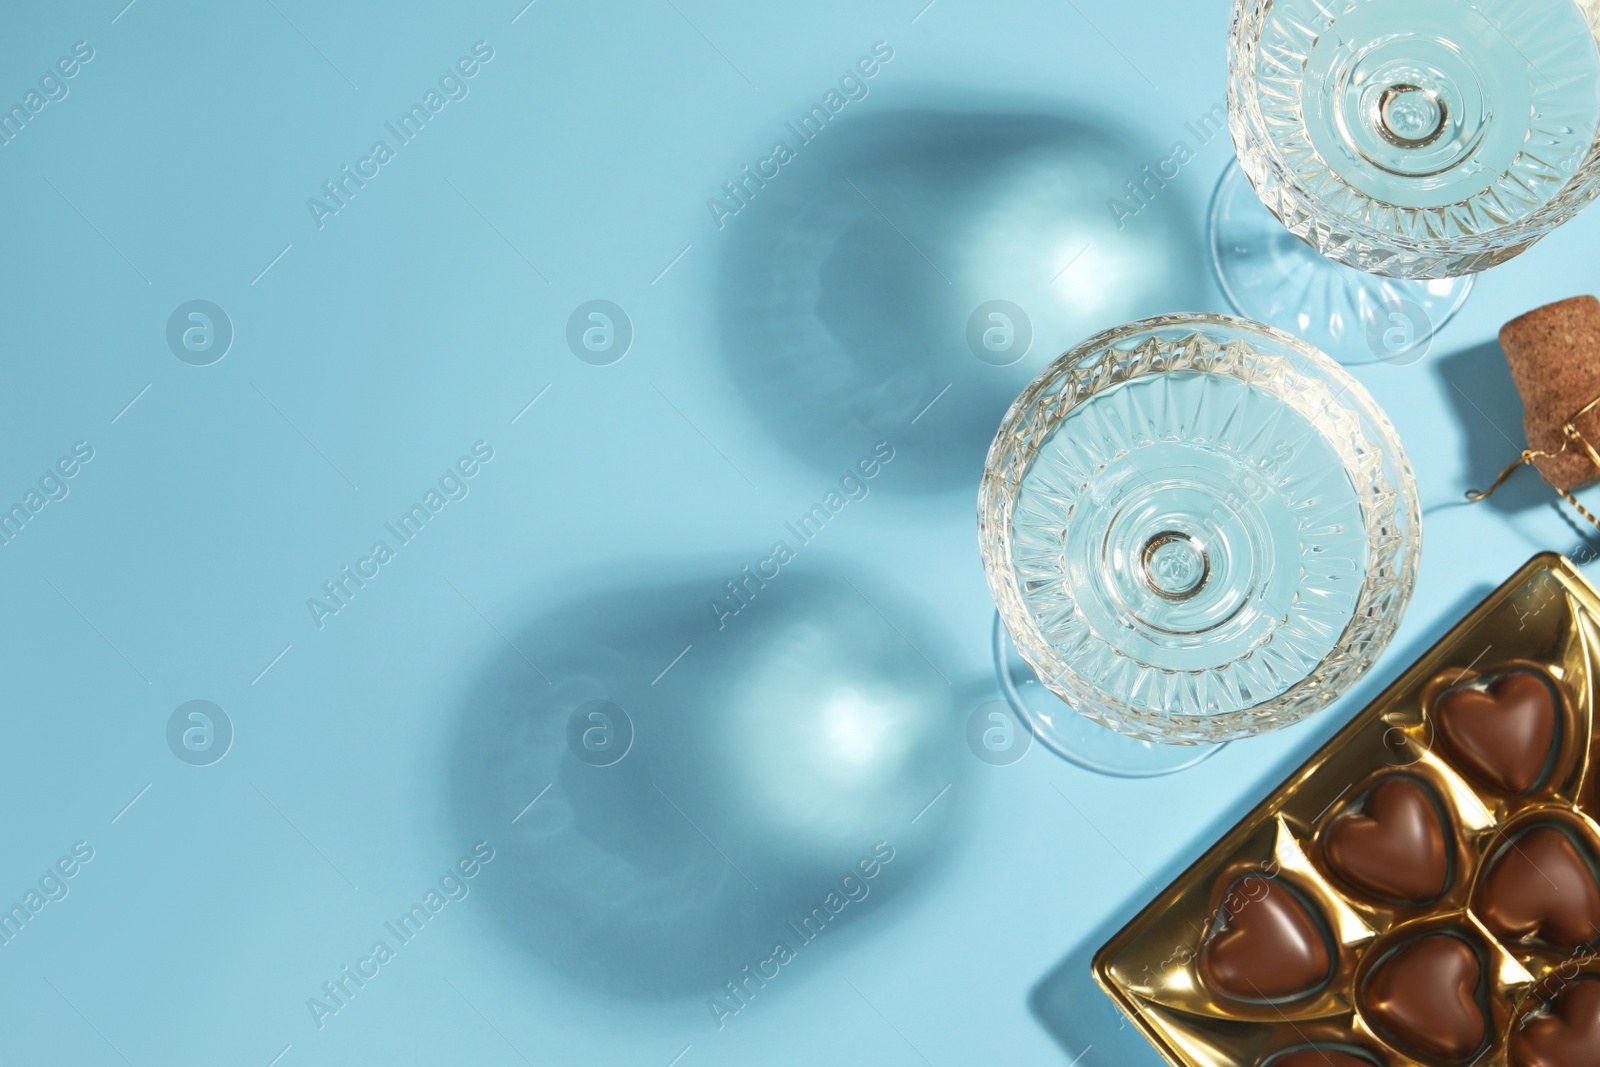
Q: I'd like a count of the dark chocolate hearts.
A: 7